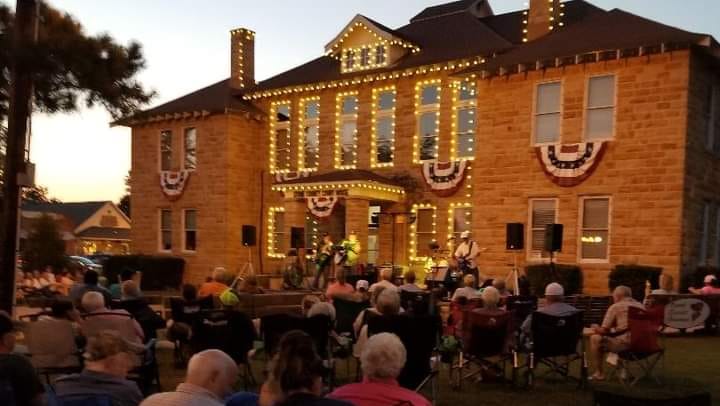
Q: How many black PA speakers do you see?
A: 4